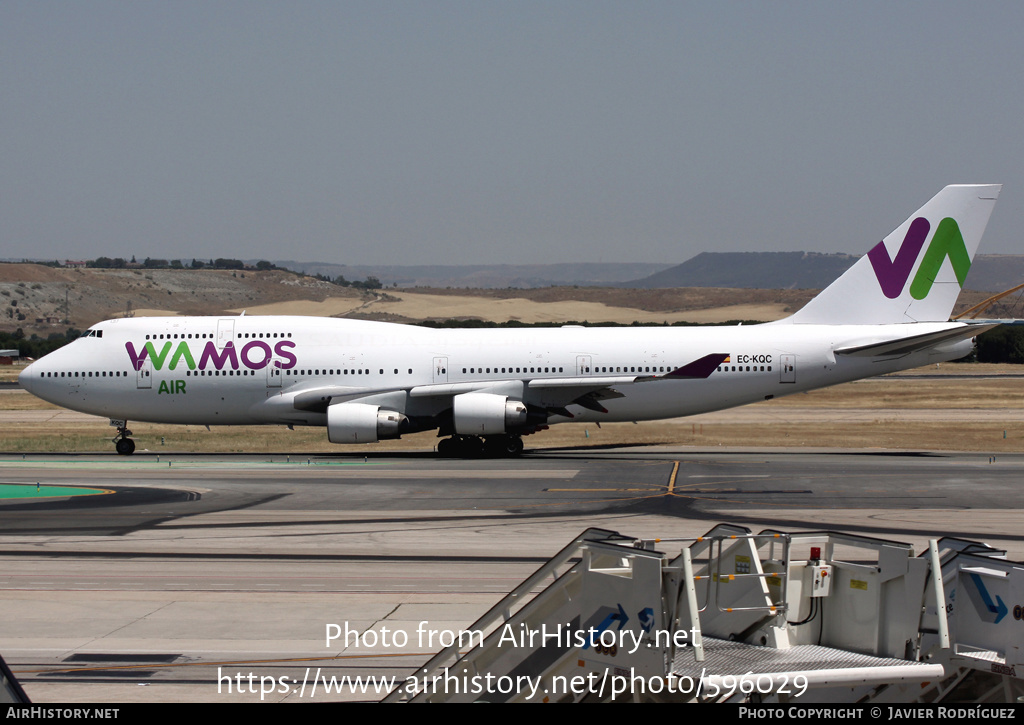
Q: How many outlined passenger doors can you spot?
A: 6